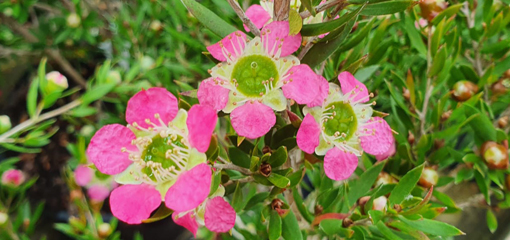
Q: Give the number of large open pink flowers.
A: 3